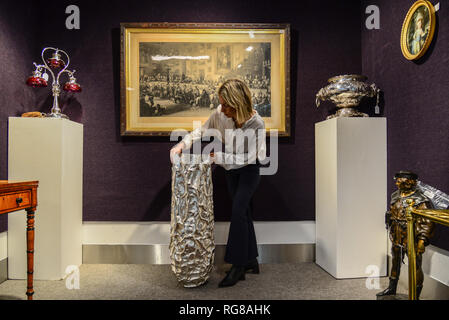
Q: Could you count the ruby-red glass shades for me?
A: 3